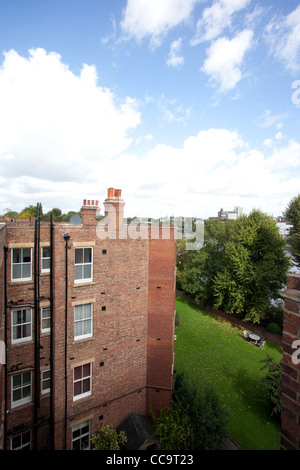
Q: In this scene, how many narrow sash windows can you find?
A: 3